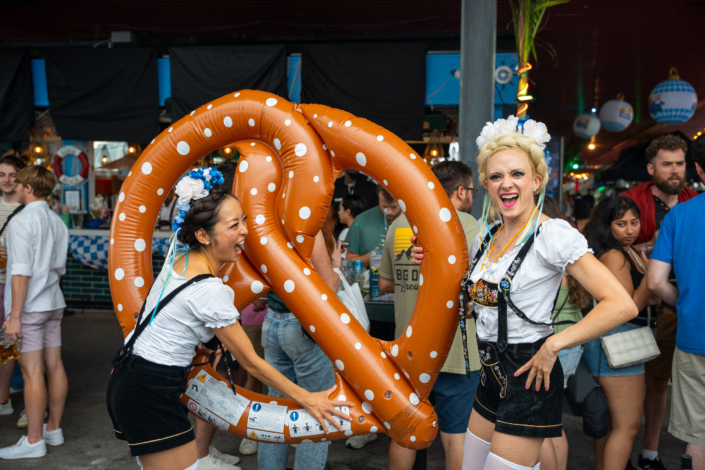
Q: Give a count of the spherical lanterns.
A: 3